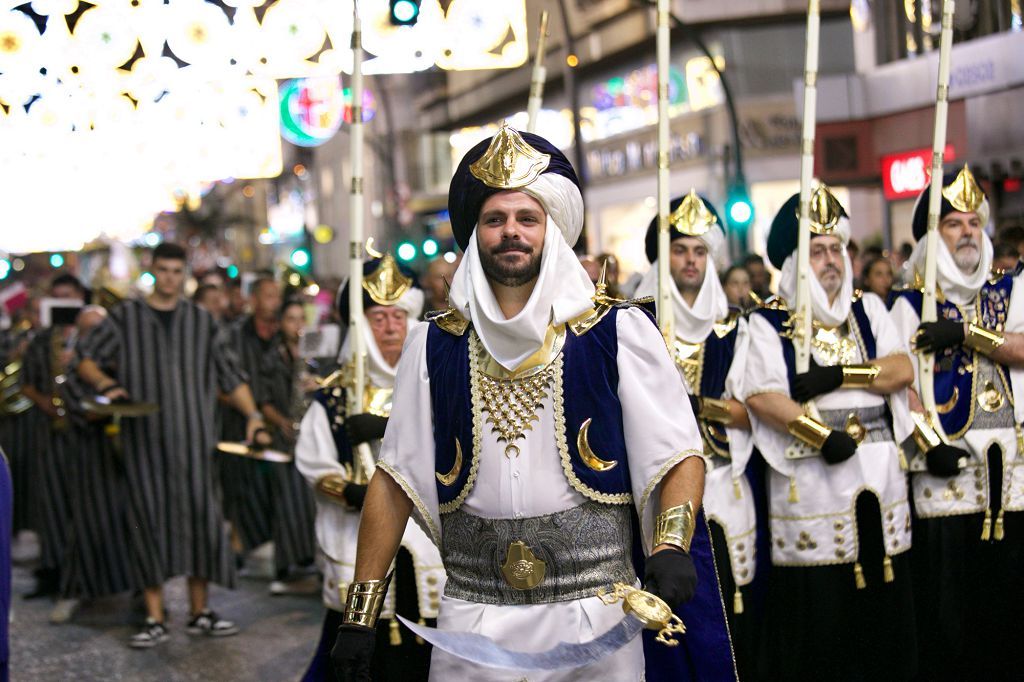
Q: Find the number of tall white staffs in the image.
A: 5